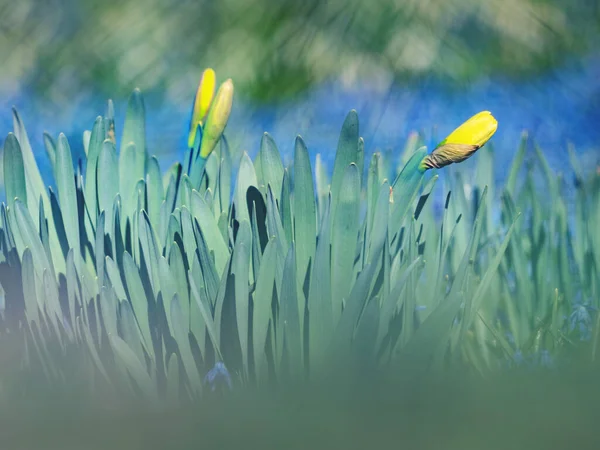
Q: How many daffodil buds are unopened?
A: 3